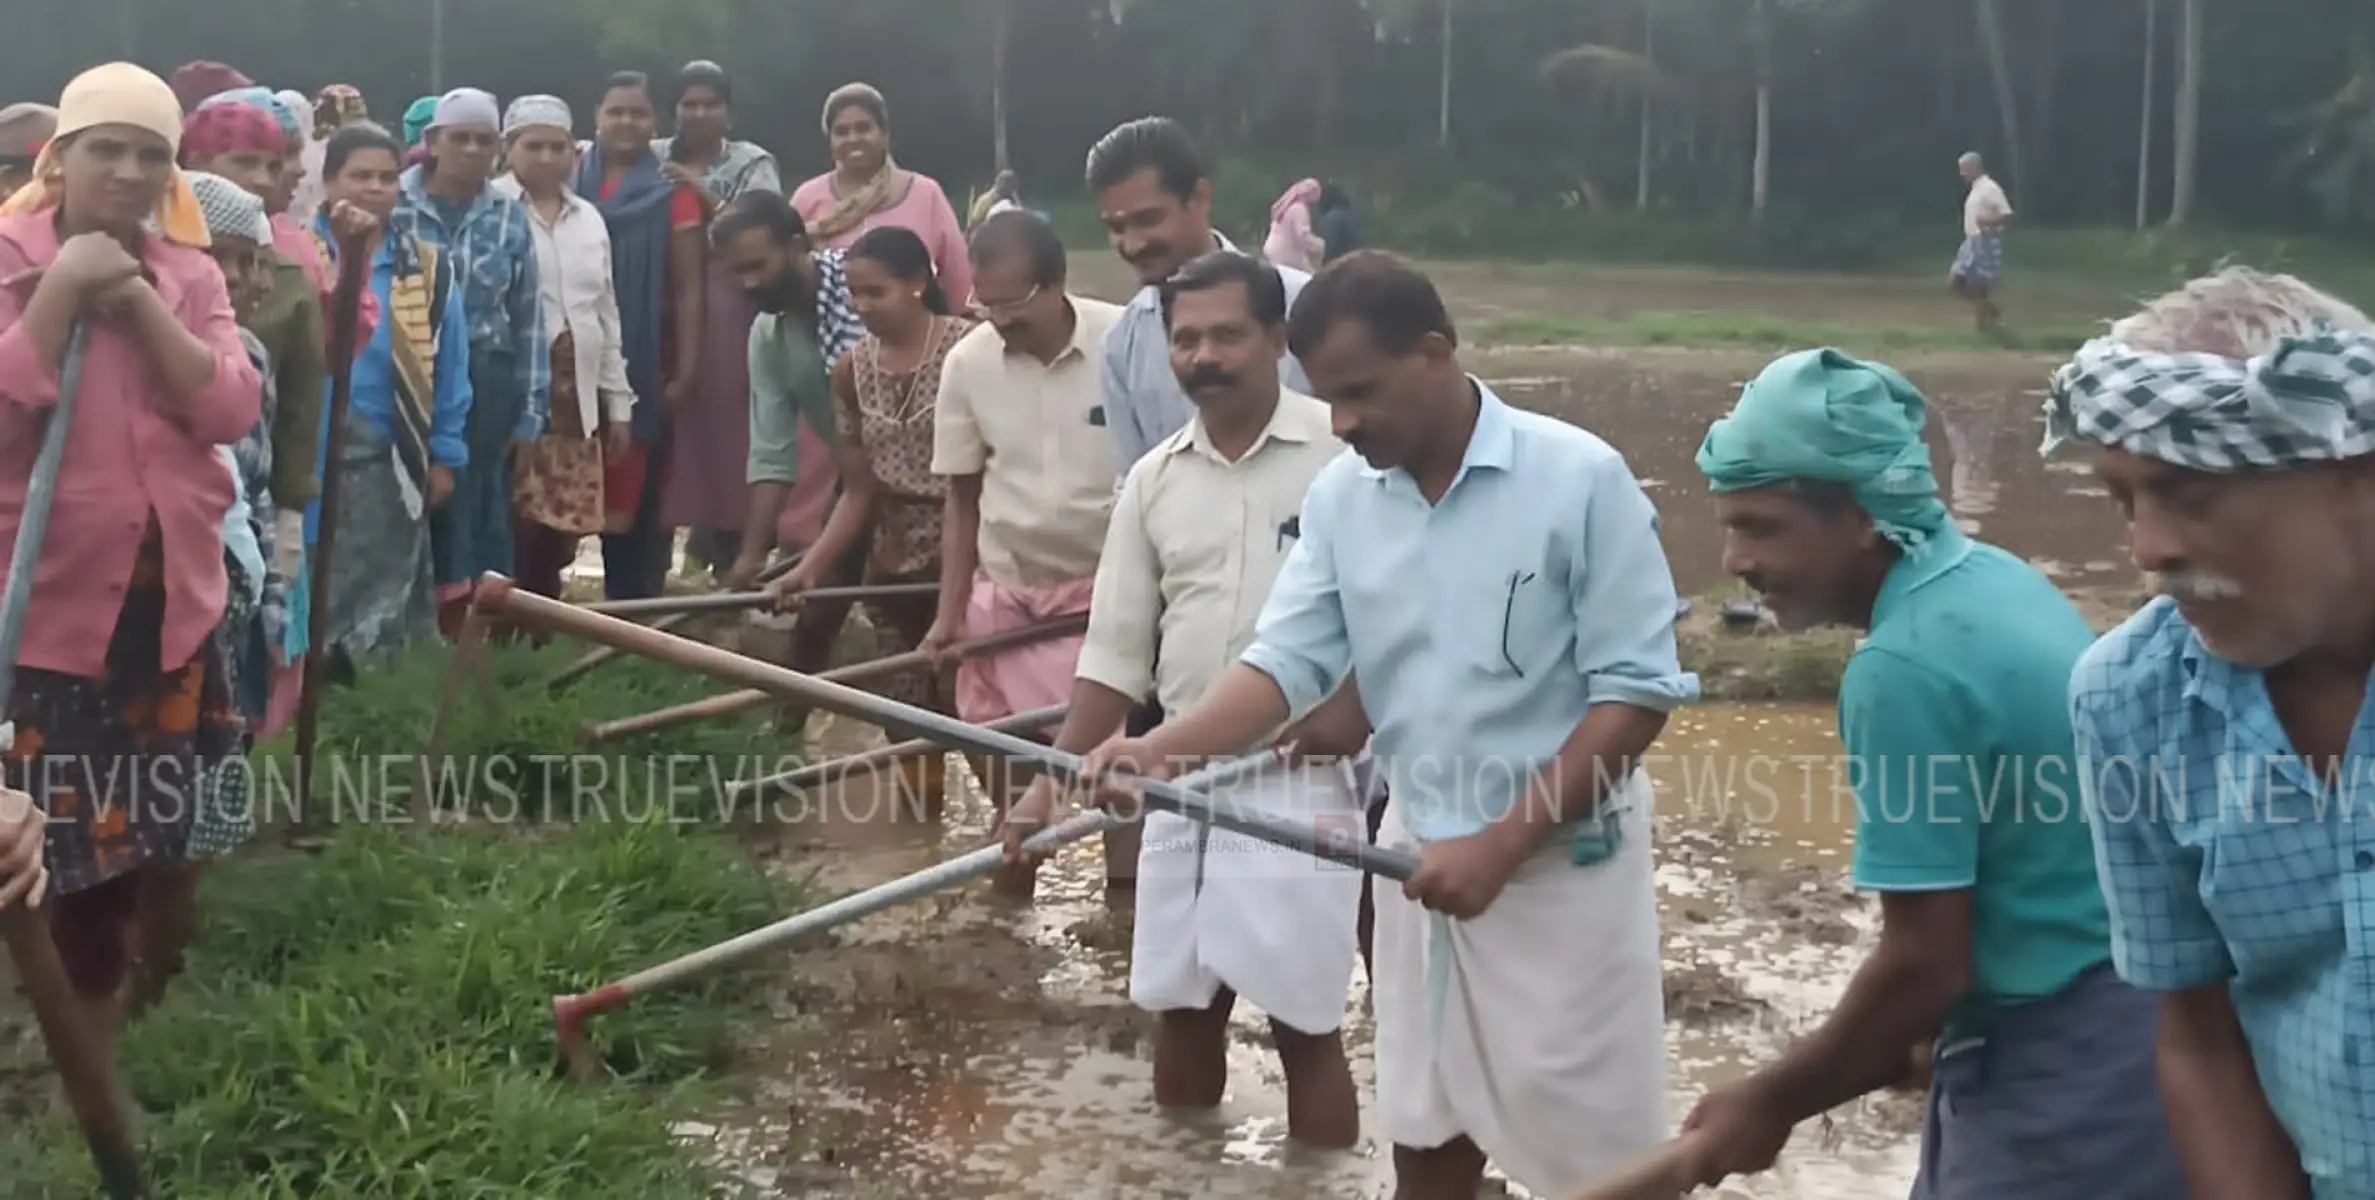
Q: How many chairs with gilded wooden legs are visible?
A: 0